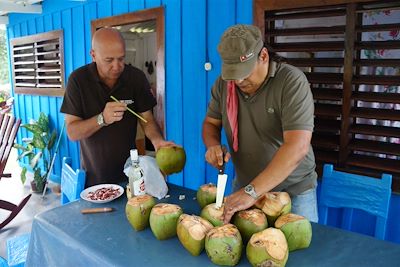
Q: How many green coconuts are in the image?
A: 11